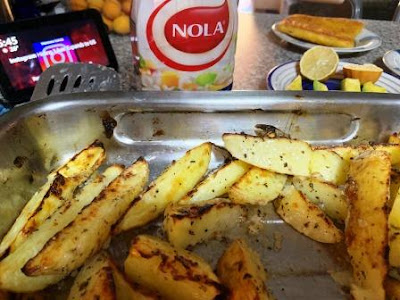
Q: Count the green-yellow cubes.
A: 4